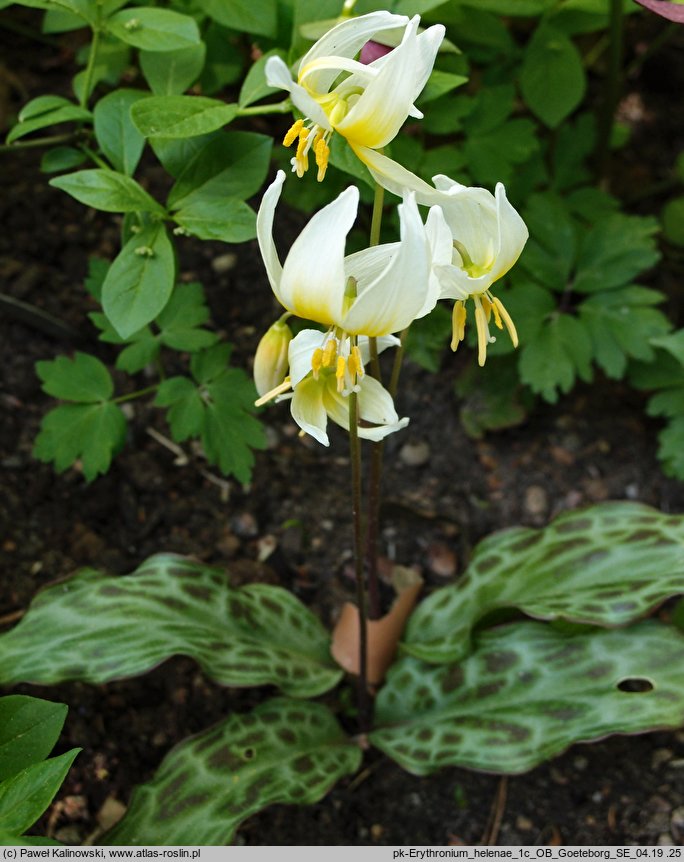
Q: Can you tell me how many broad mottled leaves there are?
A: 4